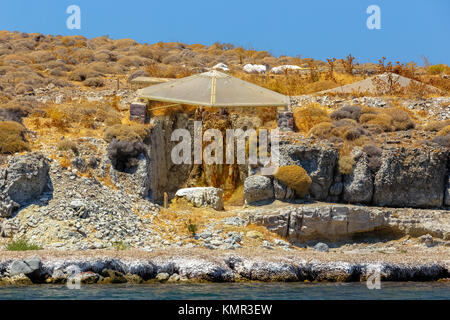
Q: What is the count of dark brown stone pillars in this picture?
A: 2